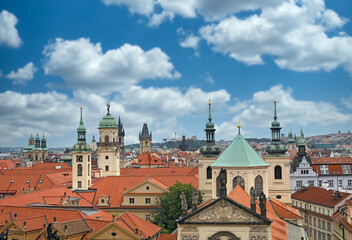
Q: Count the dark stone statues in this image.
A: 5